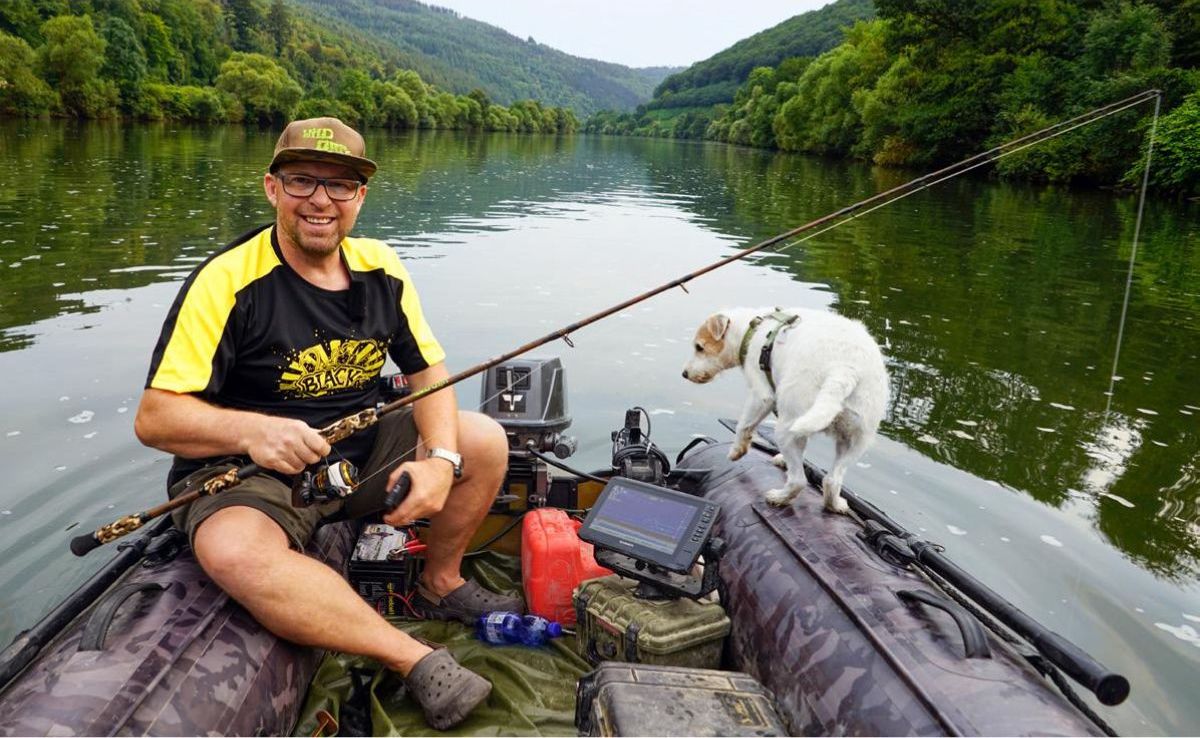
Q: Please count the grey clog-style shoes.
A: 2